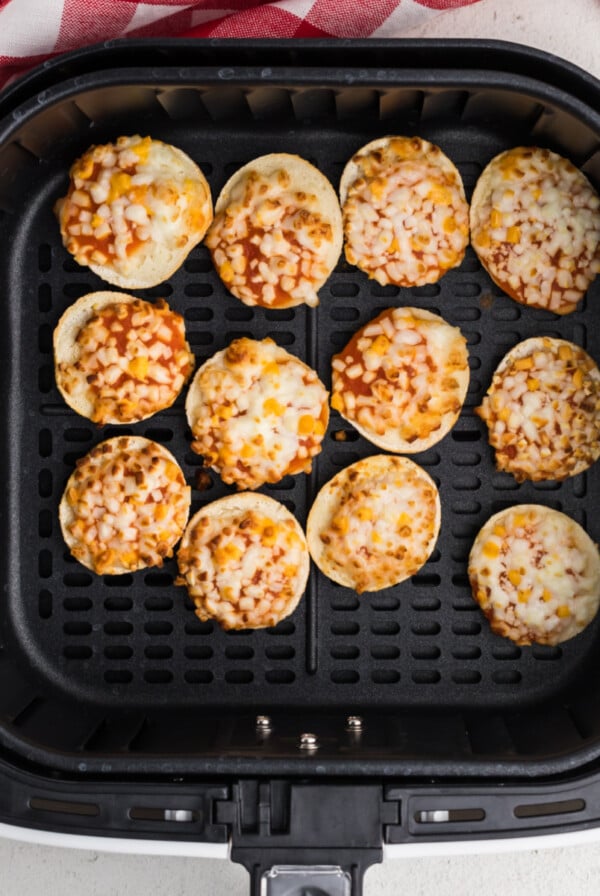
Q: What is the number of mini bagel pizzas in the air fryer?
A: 12